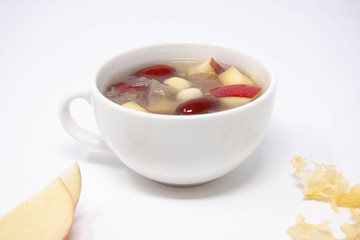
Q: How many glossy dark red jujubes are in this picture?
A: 3